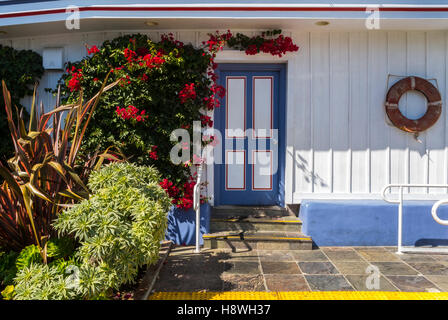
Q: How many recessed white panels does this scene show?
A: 4